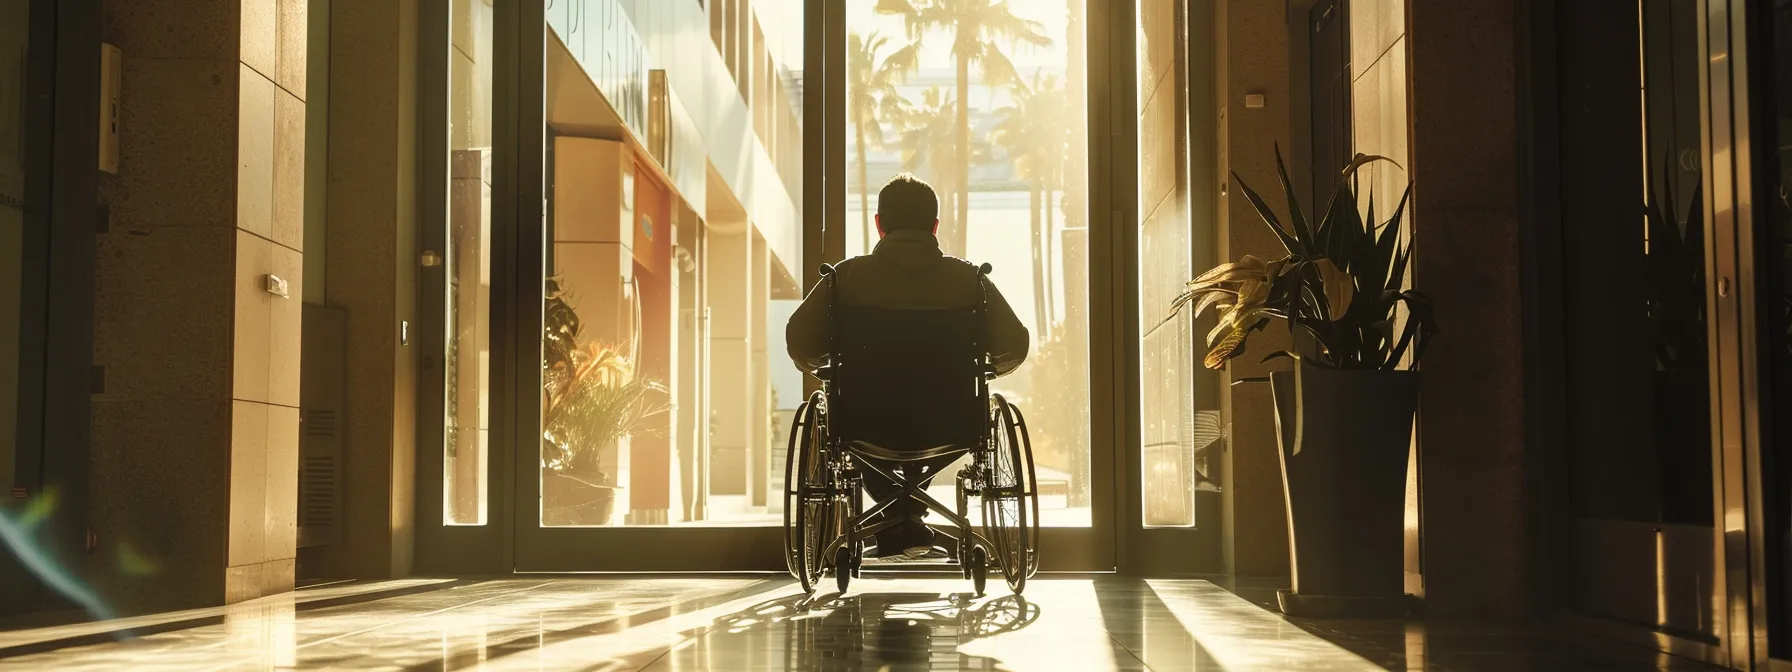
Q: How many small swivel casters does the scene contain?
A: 2